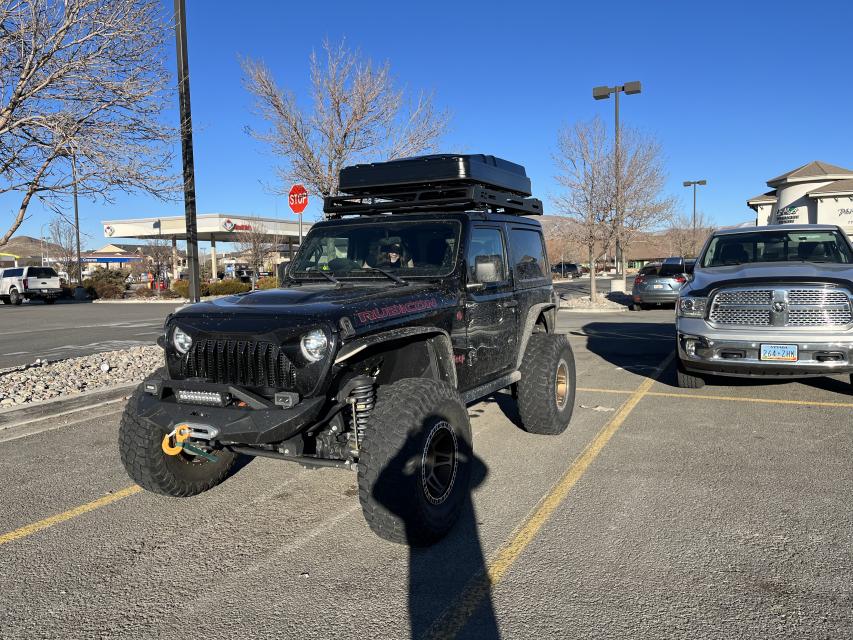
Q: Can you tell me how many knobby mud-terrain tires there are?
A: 3